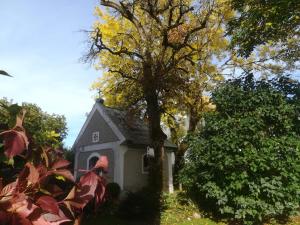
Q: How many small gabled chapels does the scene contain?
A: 1